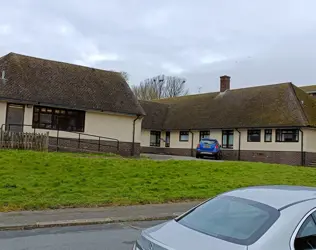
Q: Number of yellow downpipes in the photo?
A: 0